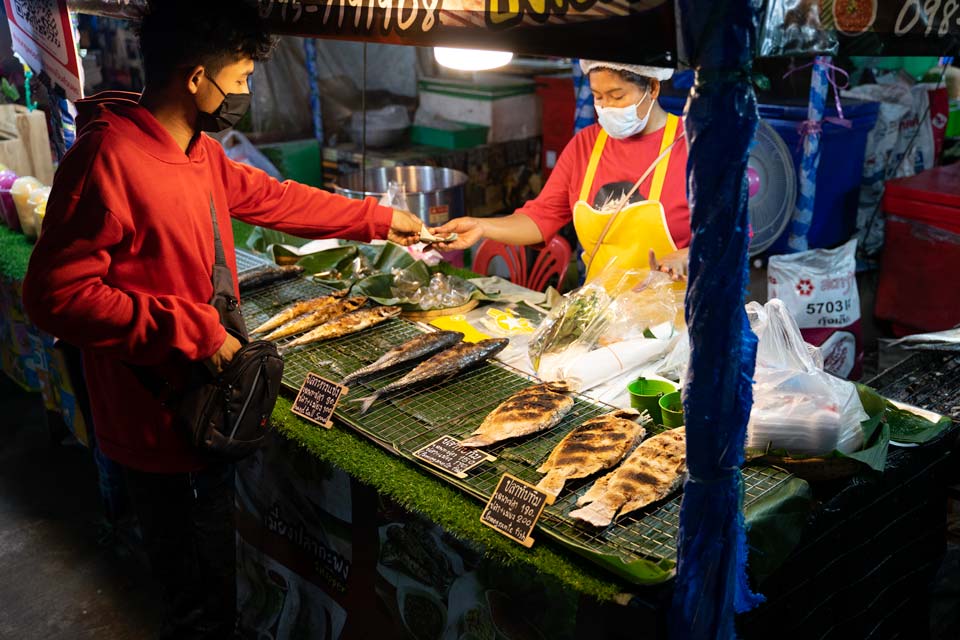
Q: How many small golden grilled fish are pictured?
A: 3